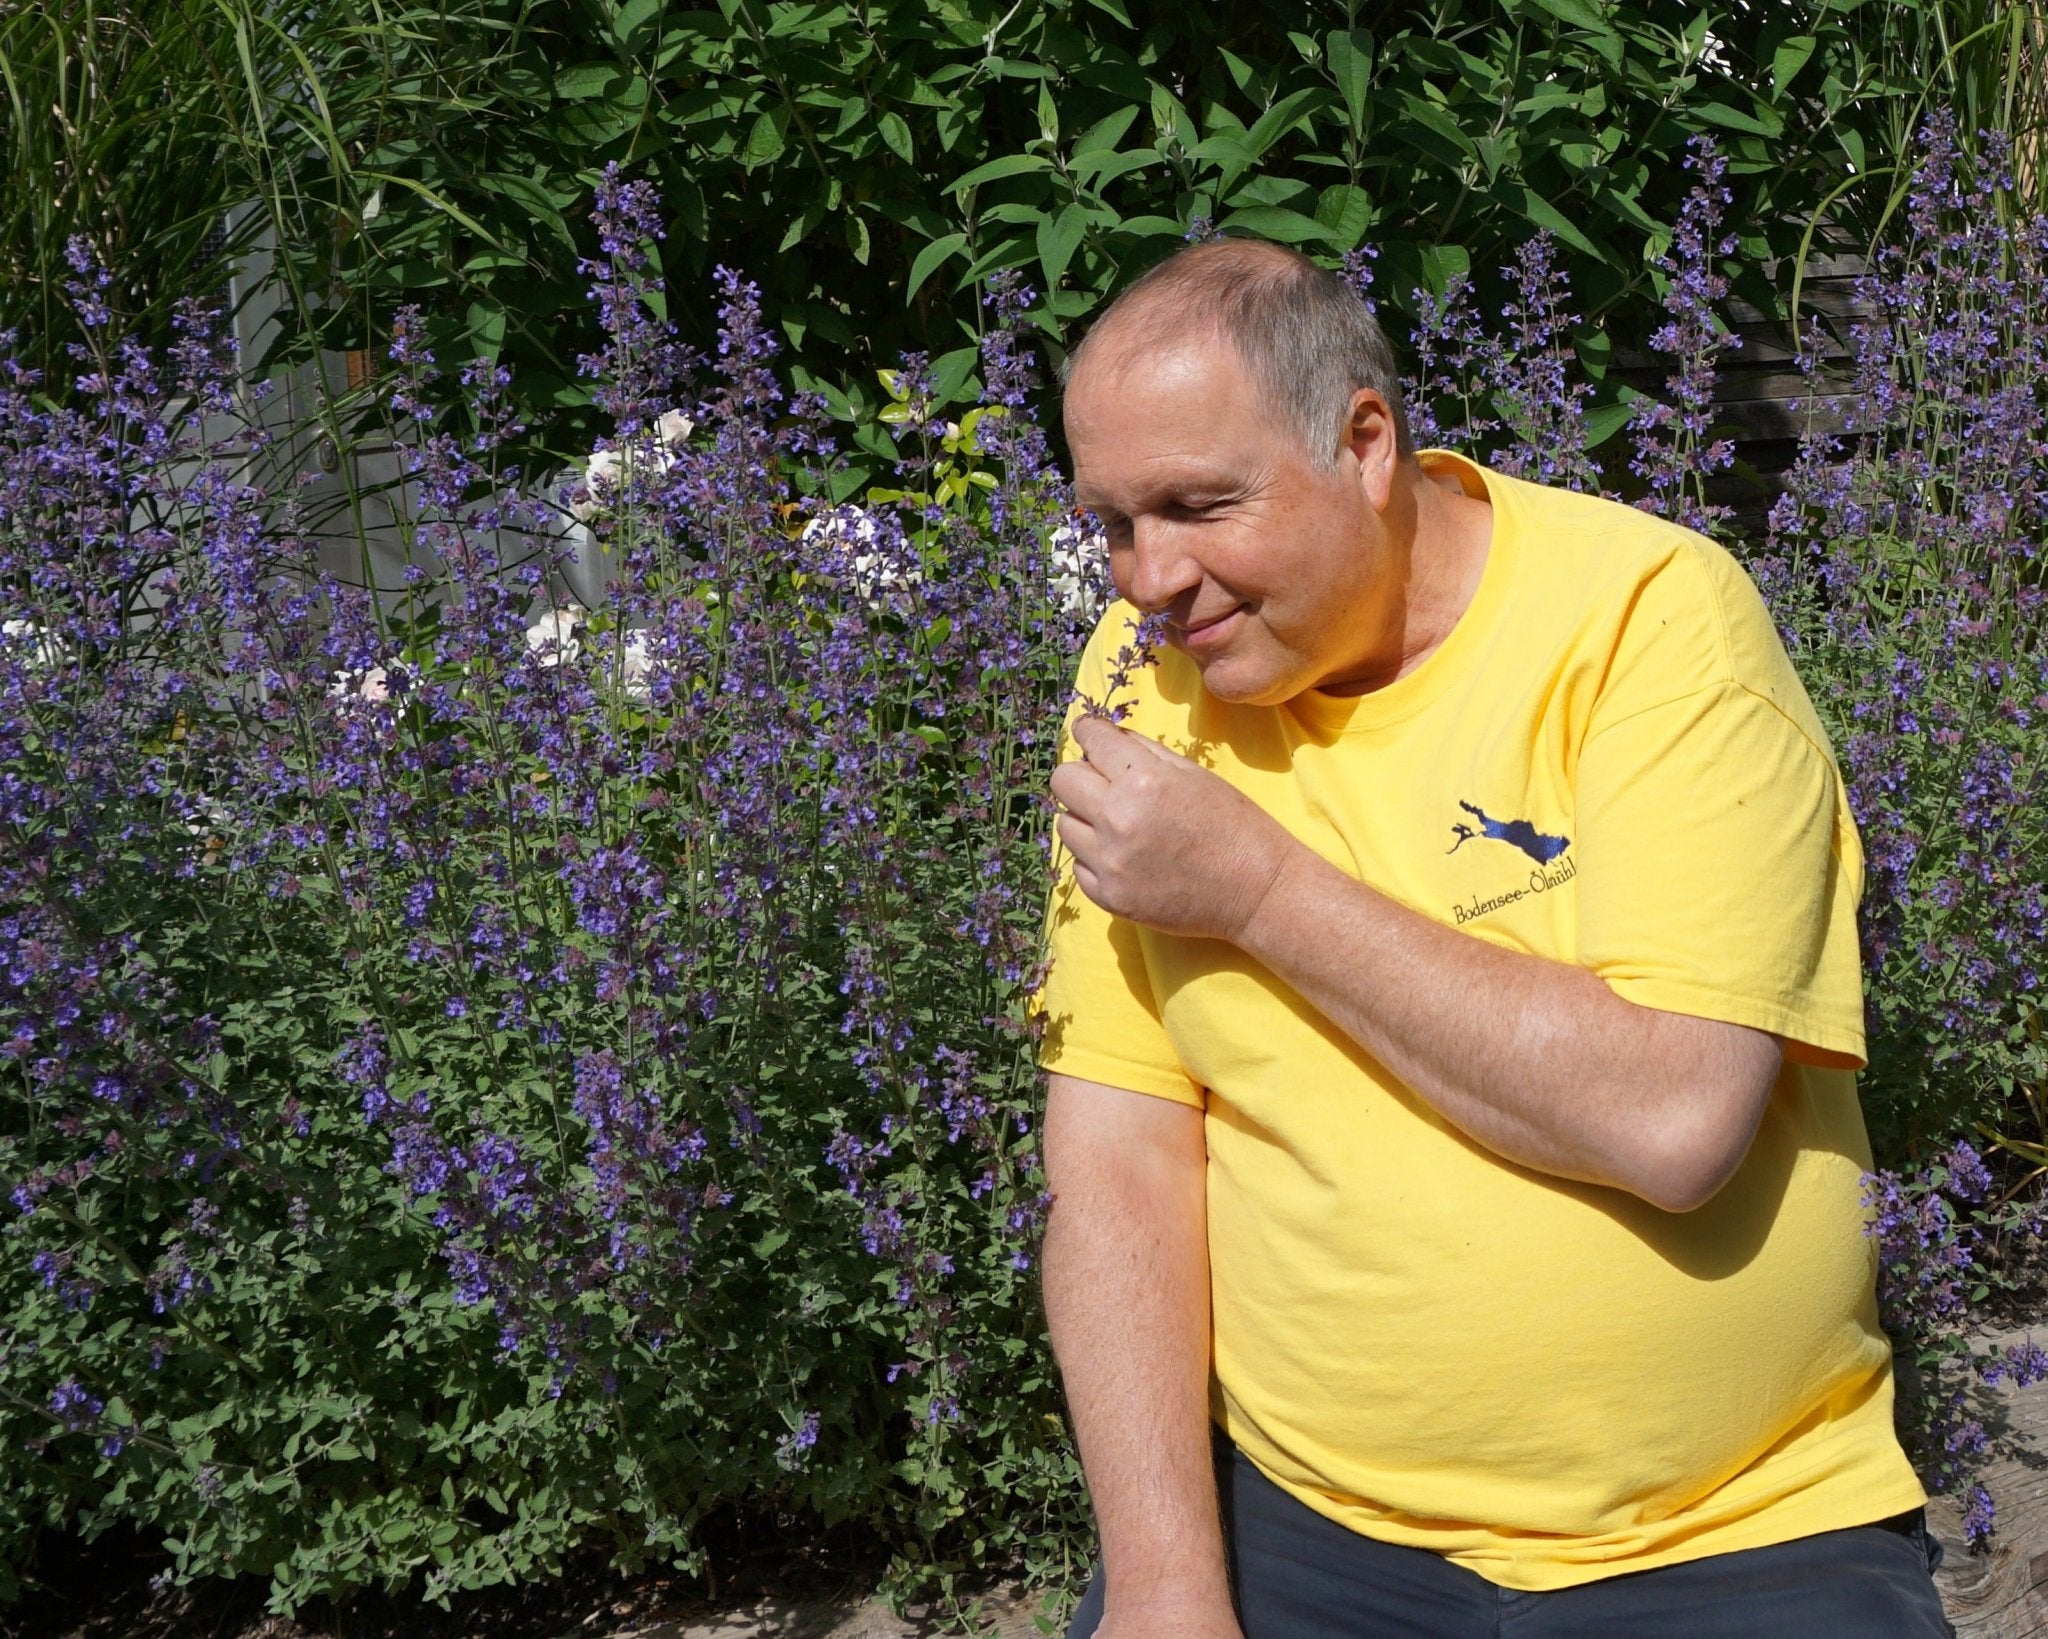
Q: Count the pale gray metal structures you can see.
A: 1